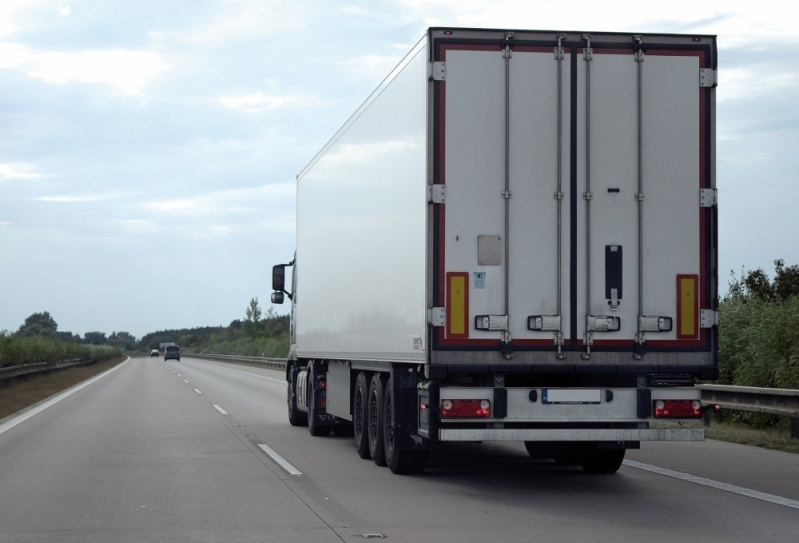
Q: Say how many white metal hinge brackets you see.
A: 6